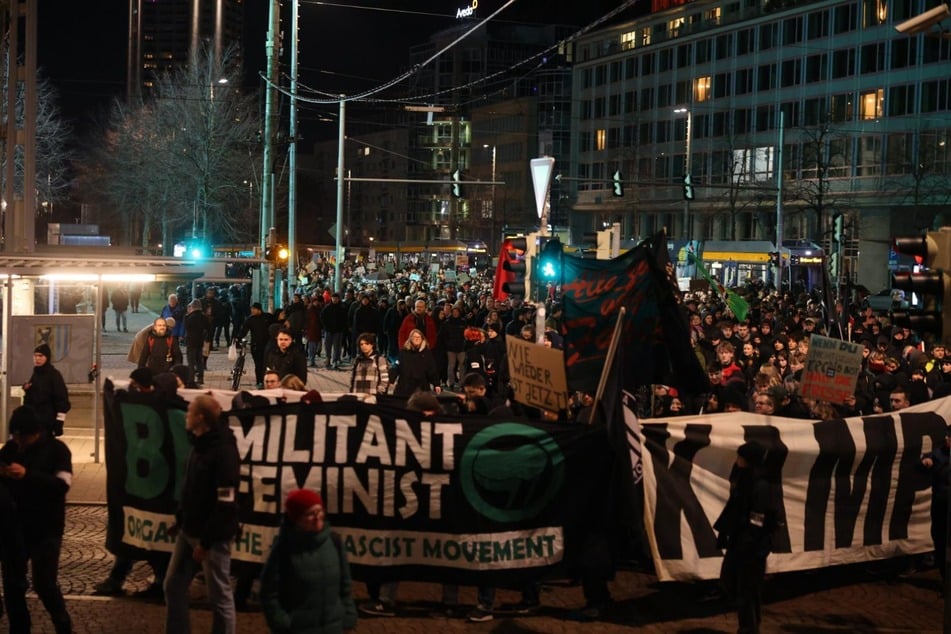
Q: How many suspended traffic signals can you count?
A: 3